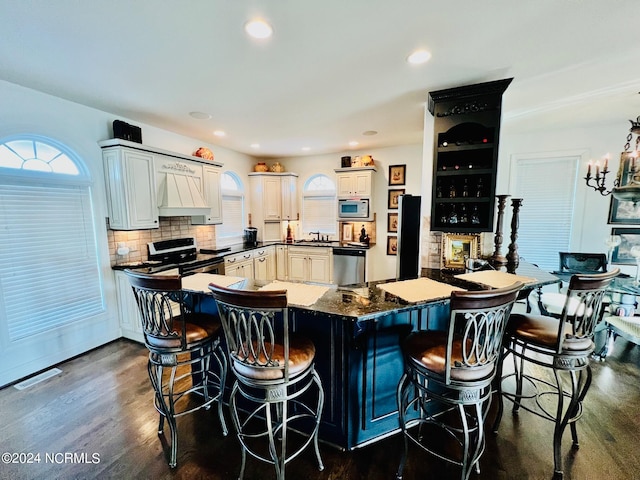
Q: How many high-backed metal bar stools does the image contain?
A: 4